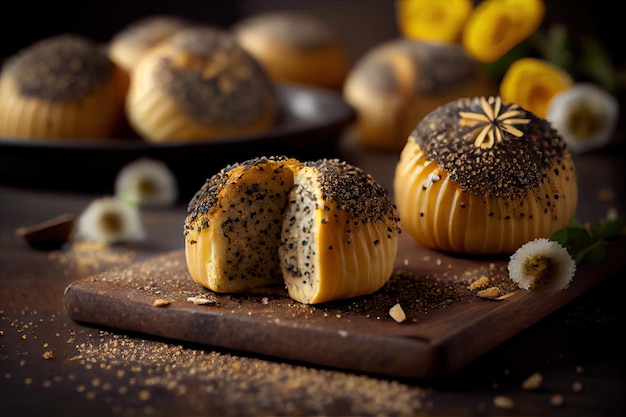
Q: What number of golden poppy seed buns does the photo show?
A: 7